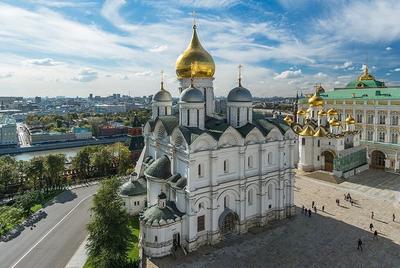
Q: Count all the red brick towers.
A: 1